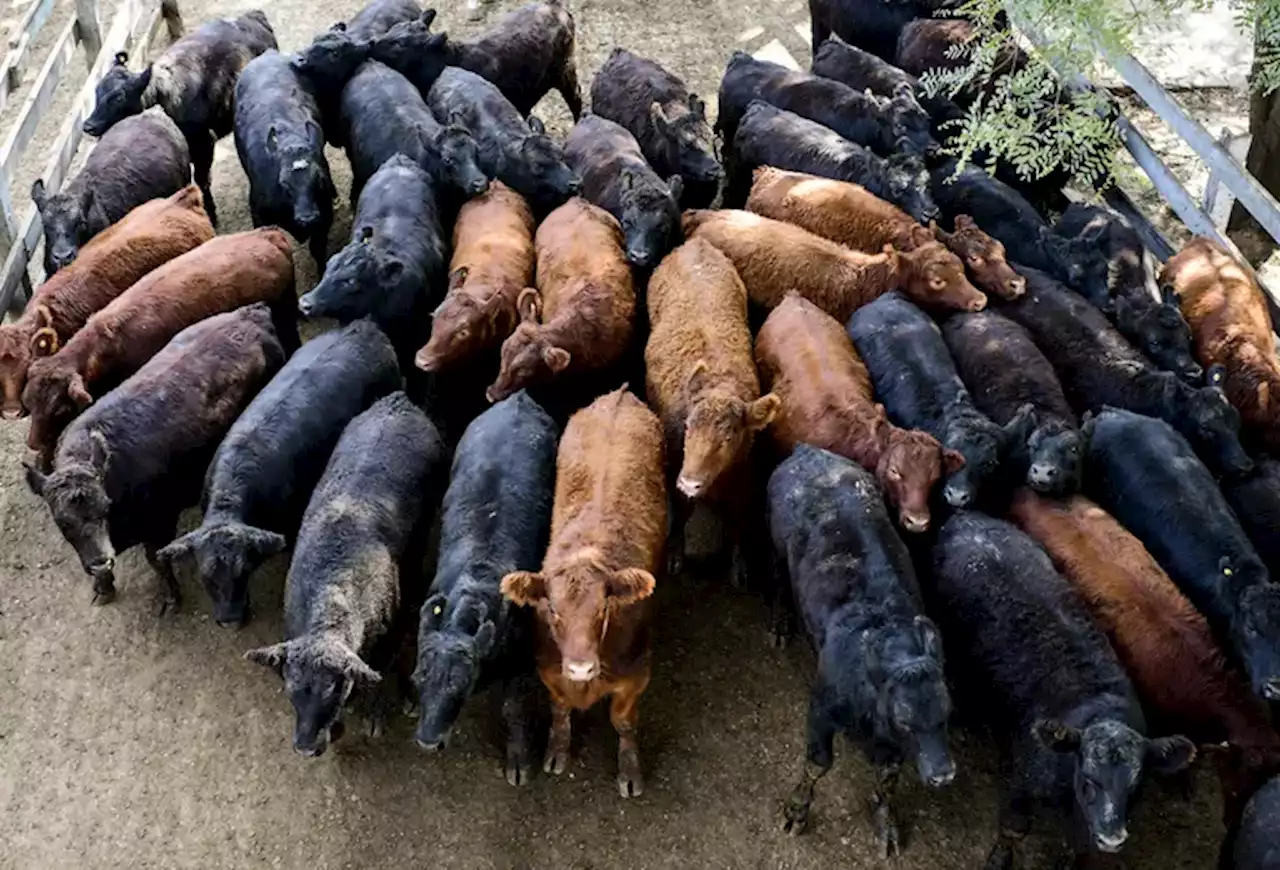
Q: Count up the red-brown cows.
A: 11